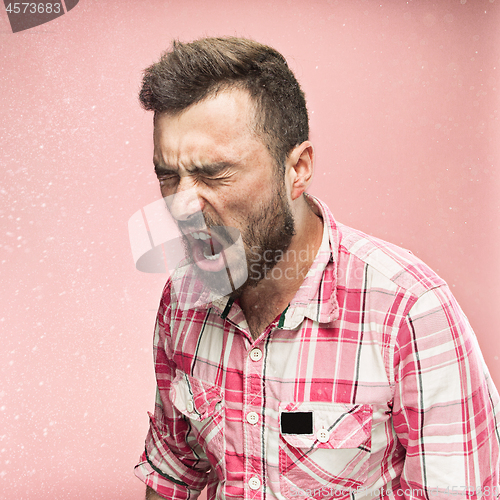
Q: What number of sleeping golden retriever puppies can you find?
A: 0